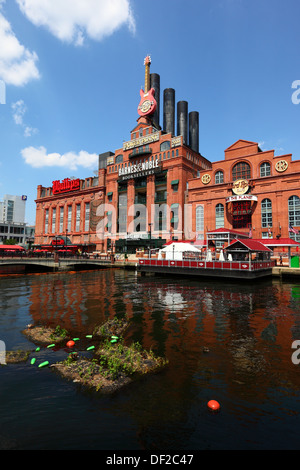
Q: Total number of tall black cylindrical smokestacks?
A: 4